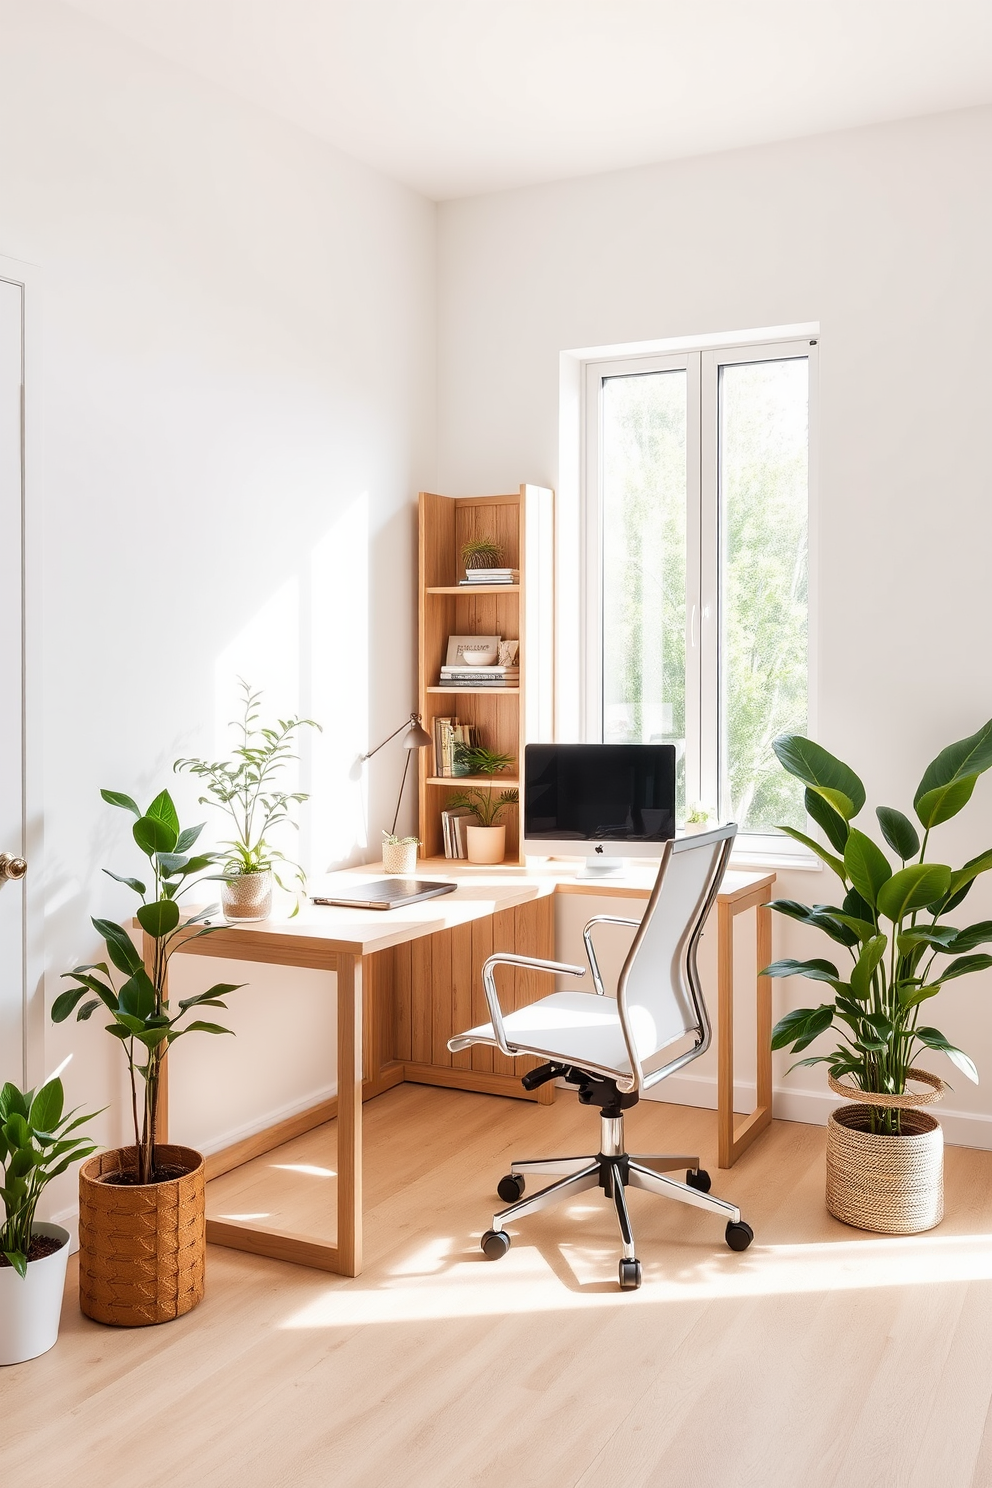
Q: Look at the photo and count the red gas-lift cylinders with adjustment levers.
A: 0